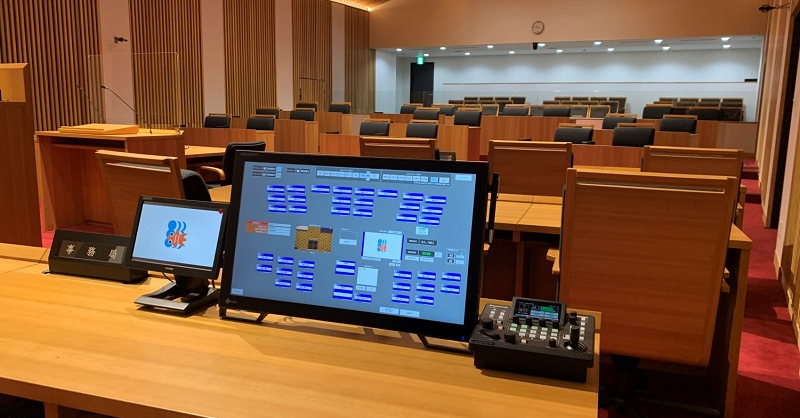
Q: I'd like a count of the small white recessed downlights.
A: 14